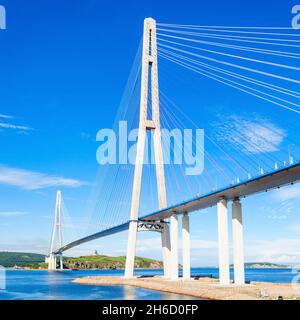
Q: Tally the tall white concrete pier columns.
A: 4